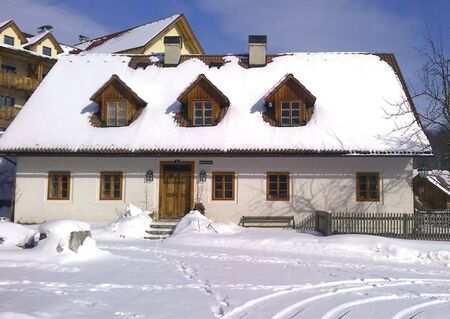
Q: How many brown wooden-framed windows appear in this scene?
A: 8